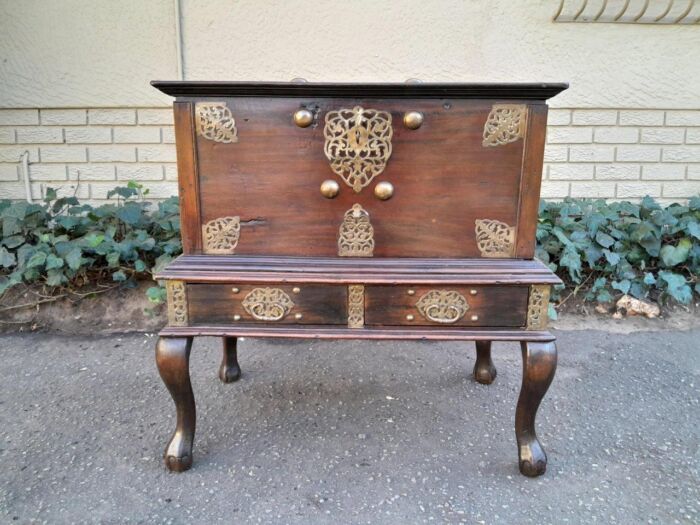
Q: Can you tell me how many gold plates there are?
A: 11